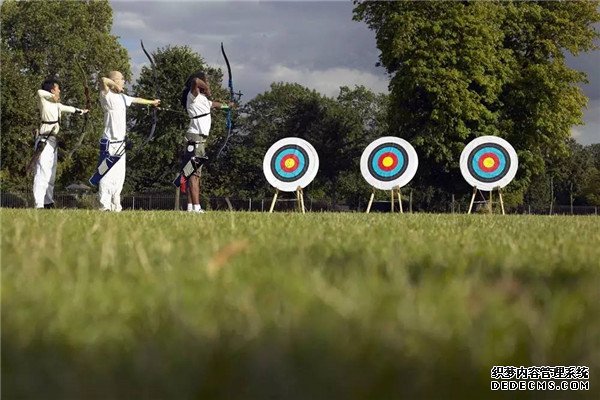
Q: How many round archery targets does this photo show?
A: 3